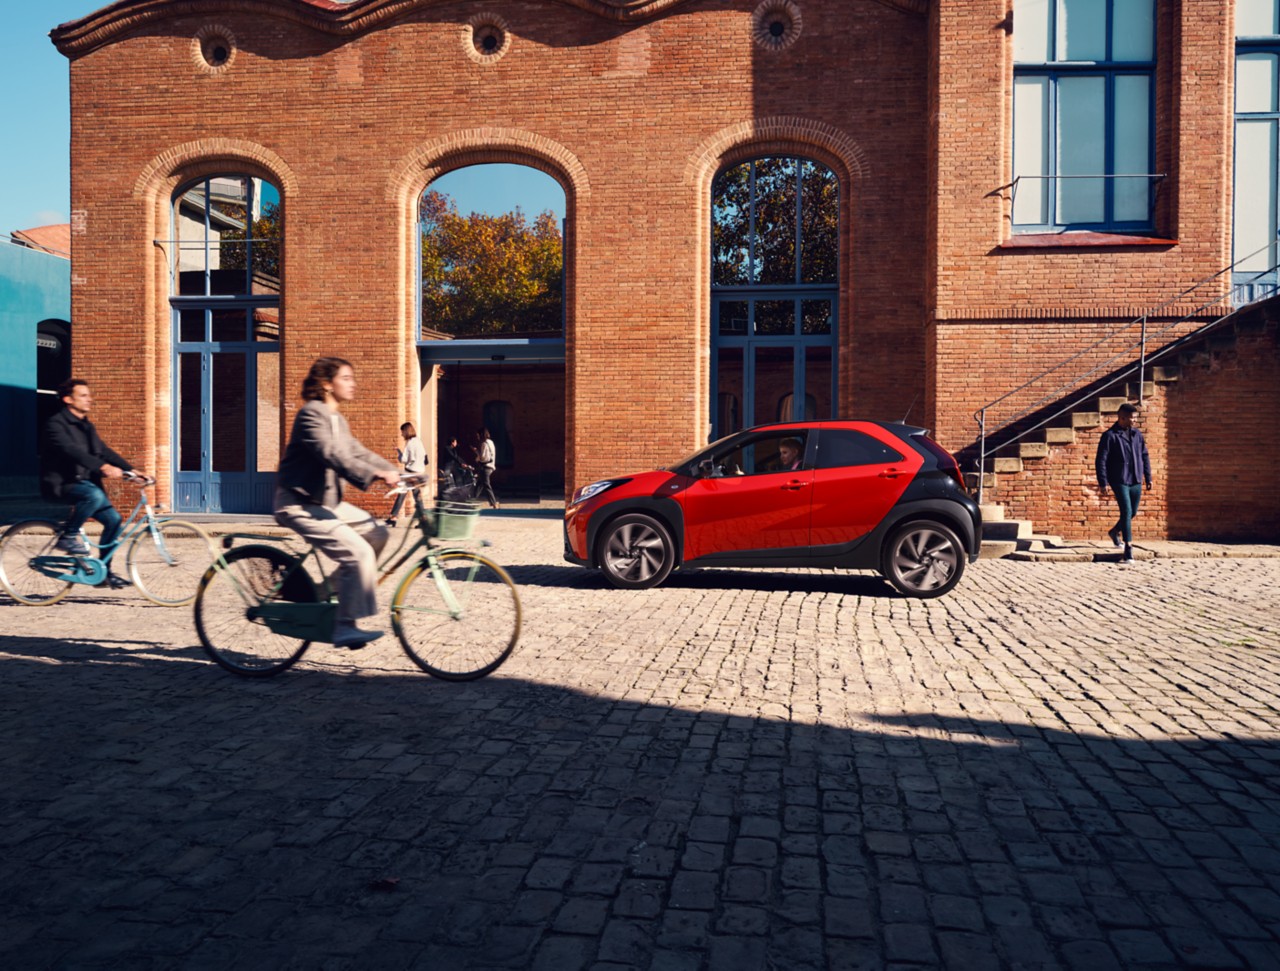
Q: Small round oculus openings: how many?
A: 3